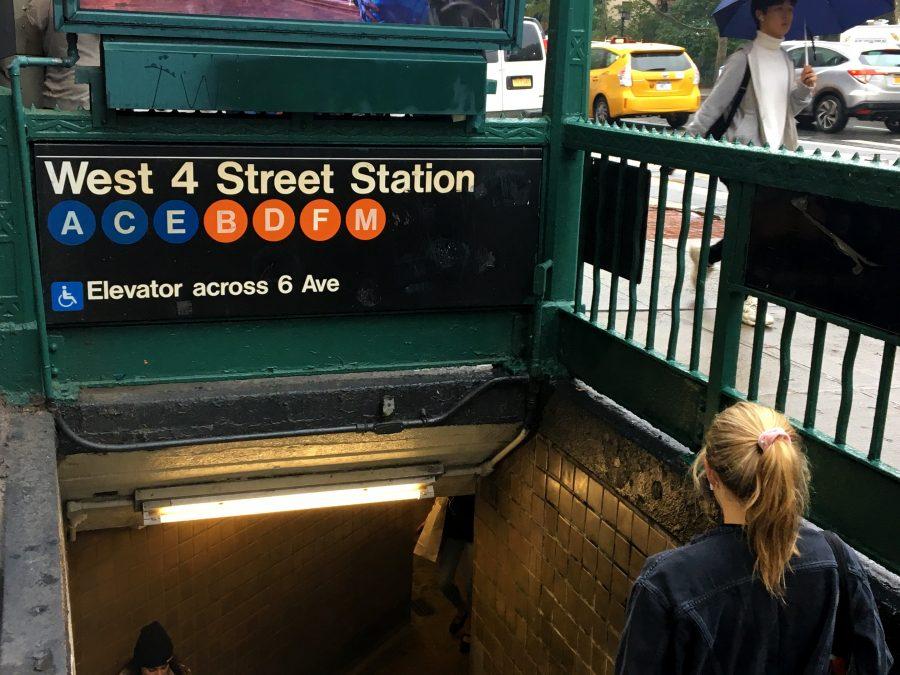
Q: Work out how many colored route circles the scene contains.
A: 7